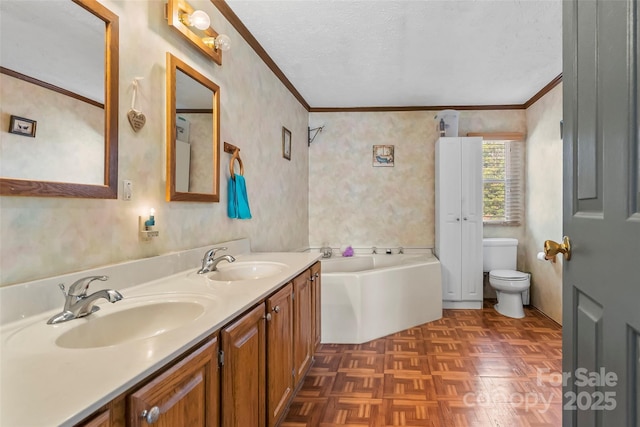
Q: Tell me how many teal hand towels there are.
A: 1